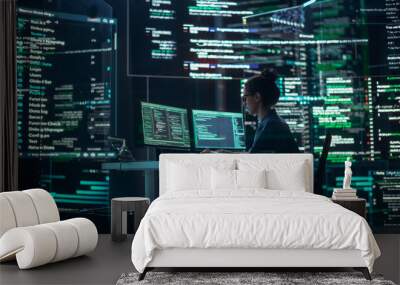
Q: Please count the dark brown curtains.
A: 1